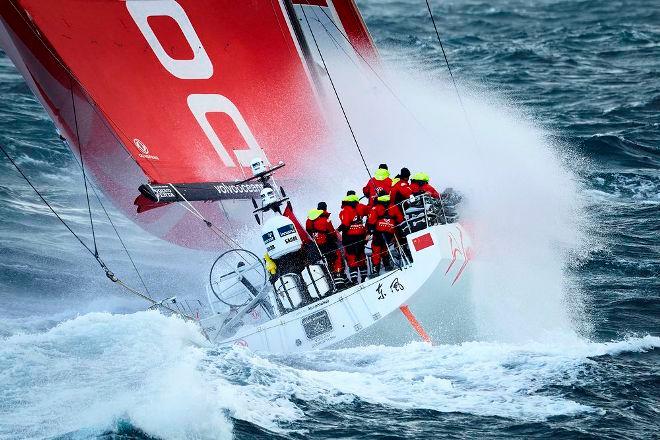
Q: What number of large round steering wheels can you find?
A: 1